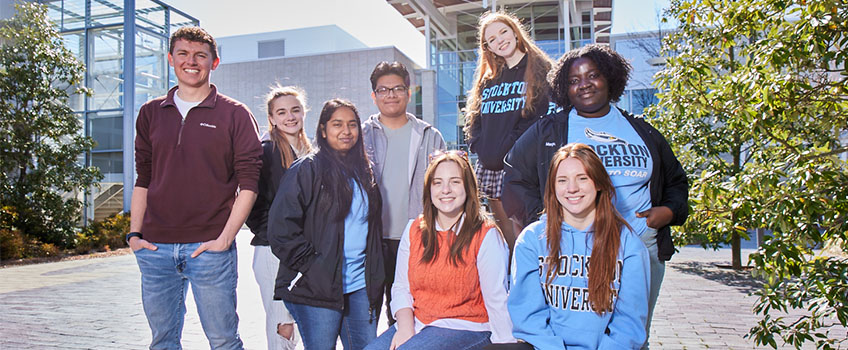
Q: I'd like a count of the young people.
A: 8